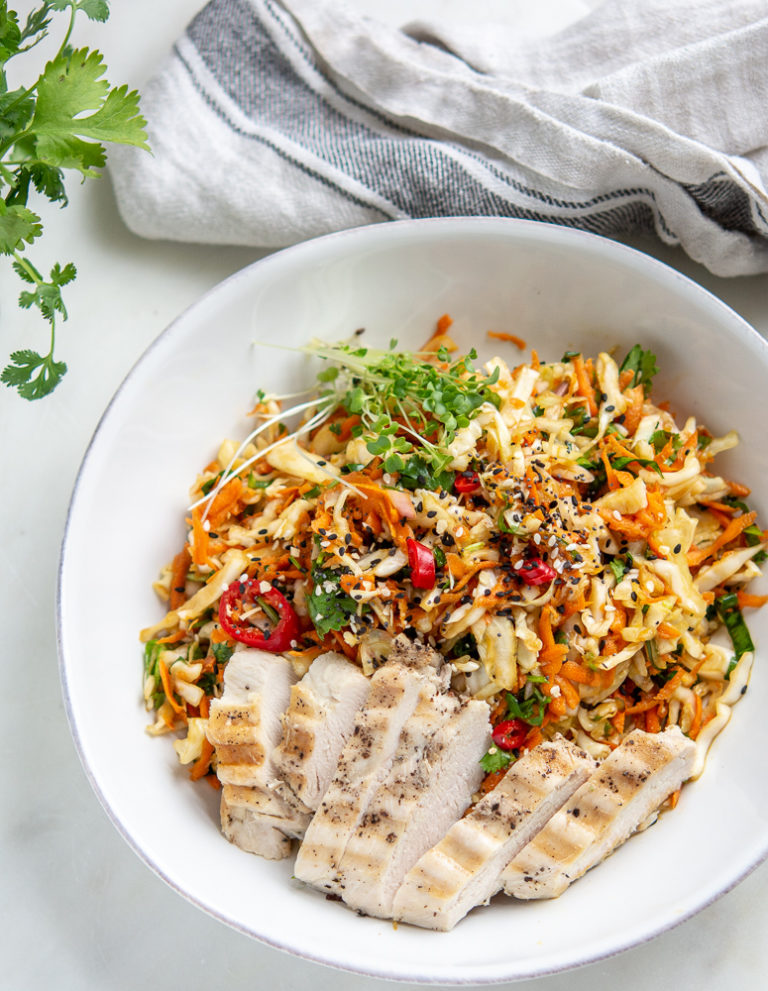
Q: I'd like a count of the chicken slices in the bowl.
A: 6